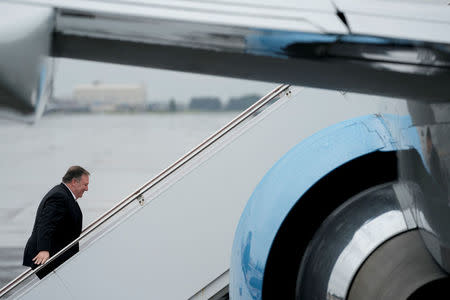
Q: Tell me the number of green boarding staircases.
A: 0